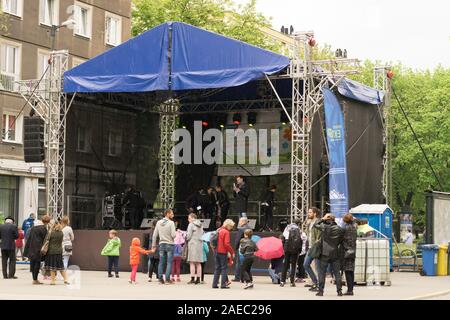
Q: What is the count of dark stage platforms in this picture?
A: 1